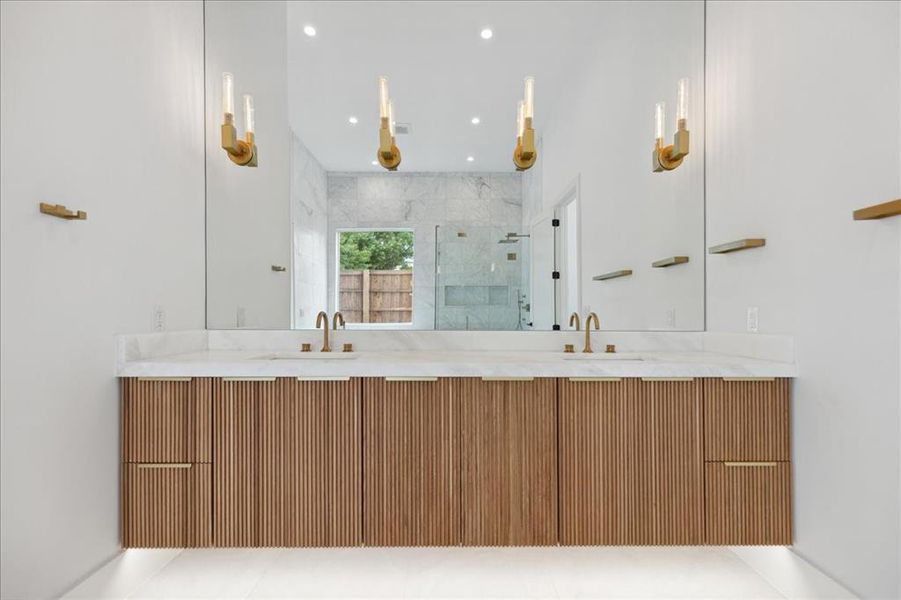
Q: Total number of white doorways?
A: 1